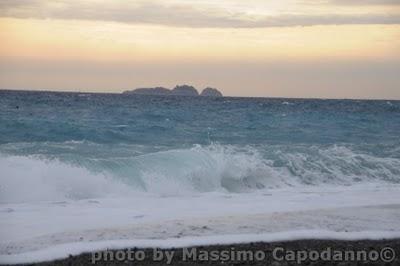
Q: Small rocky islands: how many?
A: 3